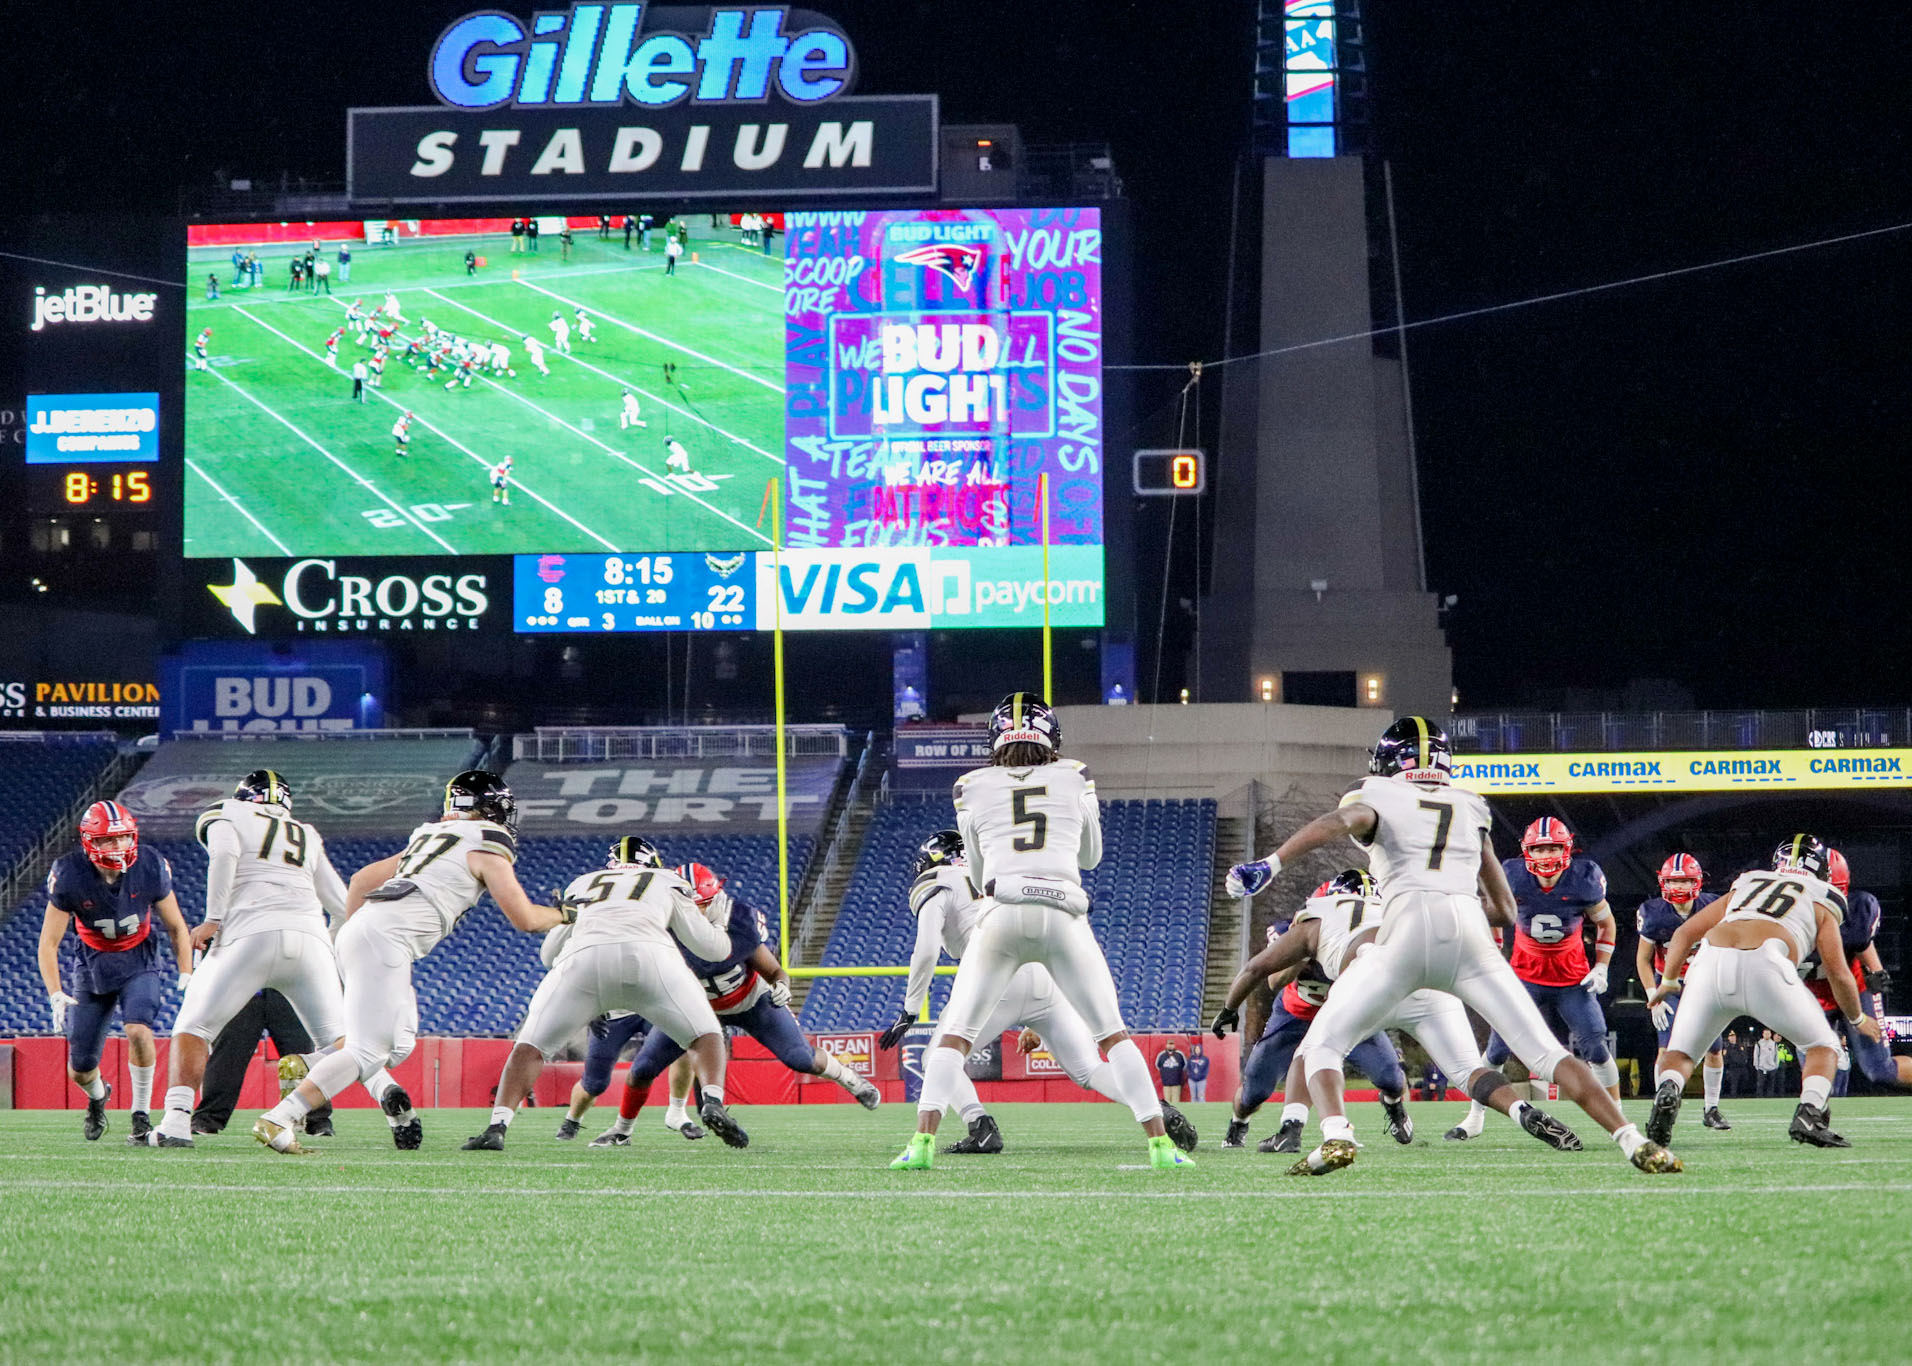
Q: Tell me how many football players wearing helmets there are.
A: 14